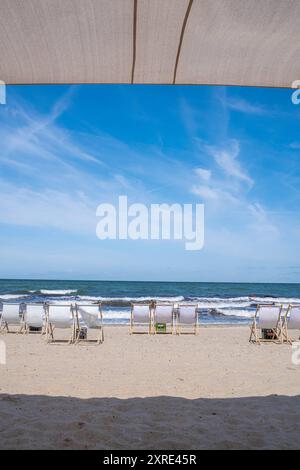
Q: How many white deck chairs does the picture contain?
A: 9